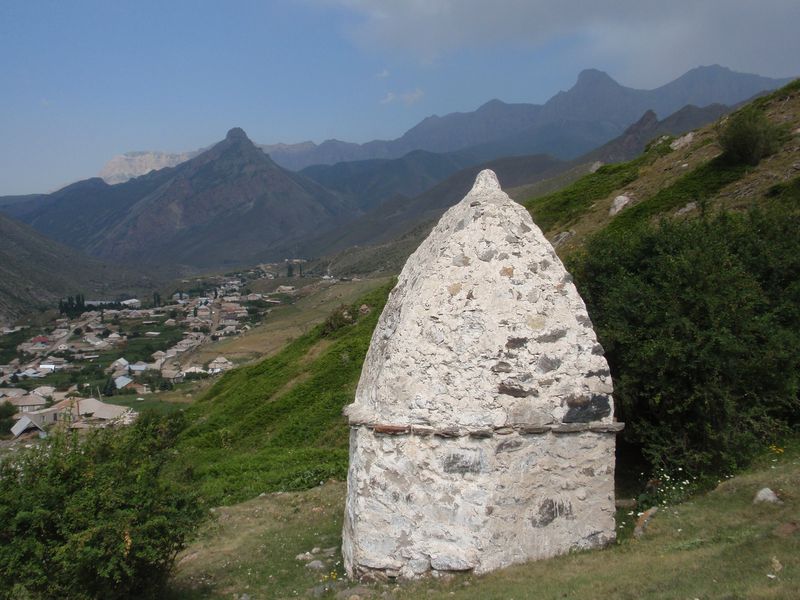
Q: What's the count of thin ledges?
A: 1